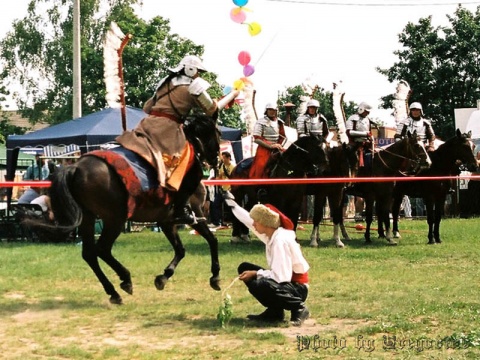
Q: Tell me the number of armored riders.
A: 5